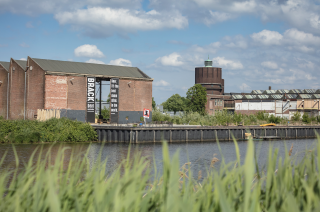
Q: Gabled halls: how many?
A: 3